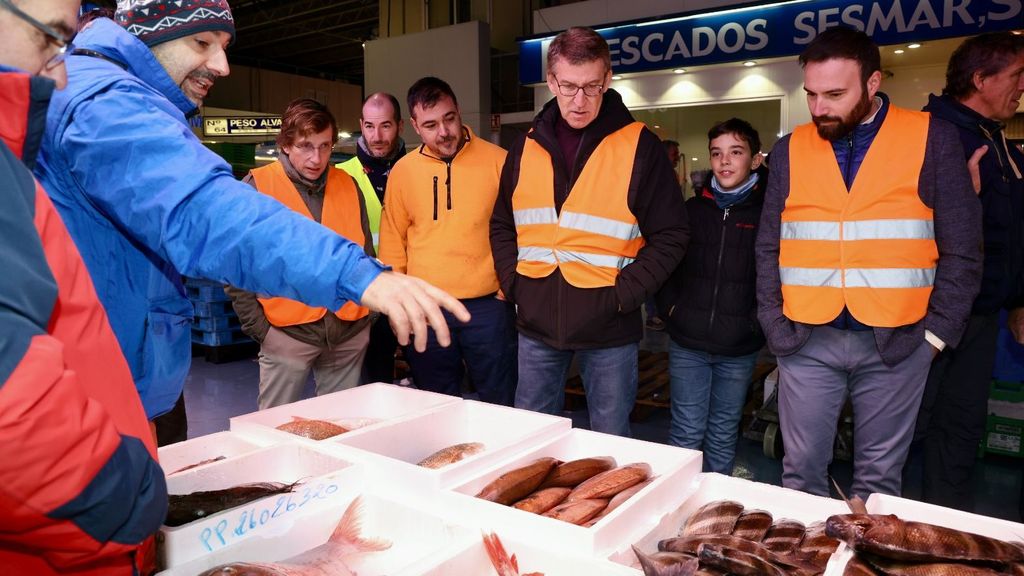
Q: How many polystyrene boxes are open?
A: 9